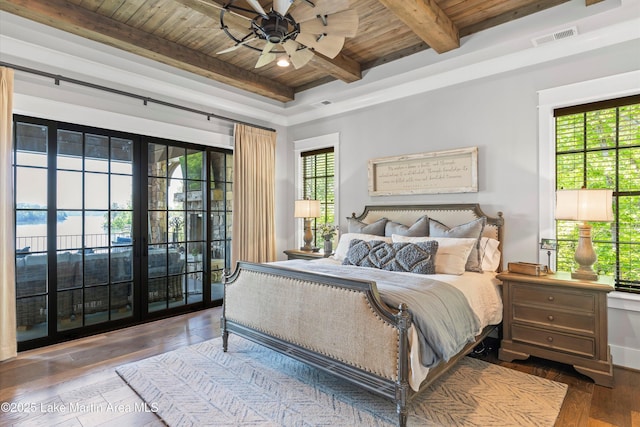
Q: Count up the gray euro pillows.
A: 3